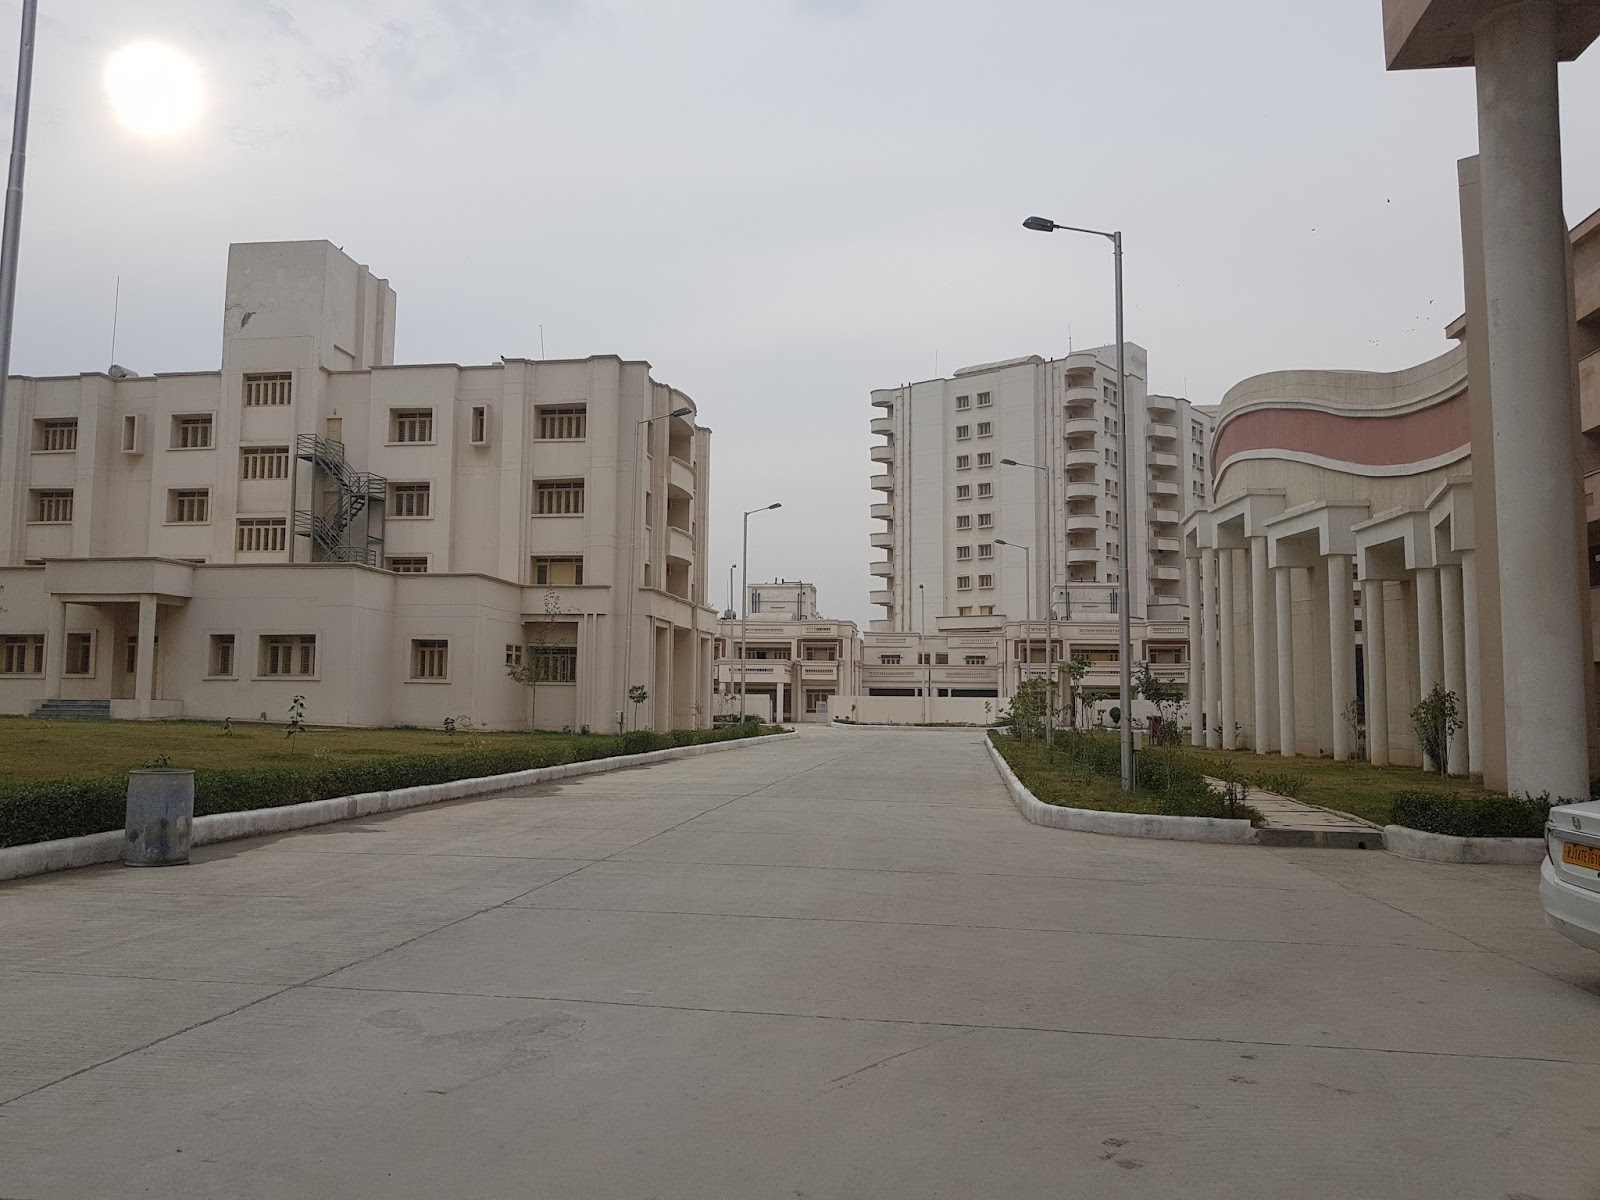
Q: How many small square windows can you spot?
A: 14